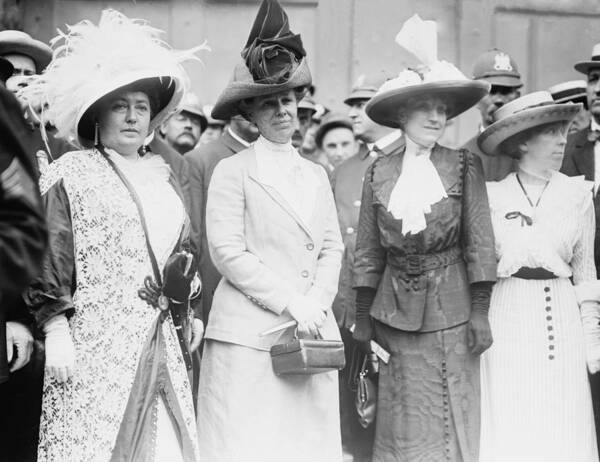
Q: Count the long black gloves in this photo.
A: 2